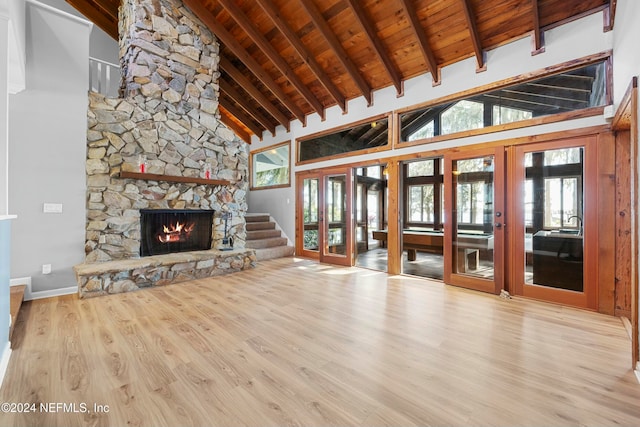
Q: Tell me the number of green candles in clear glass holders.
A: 0